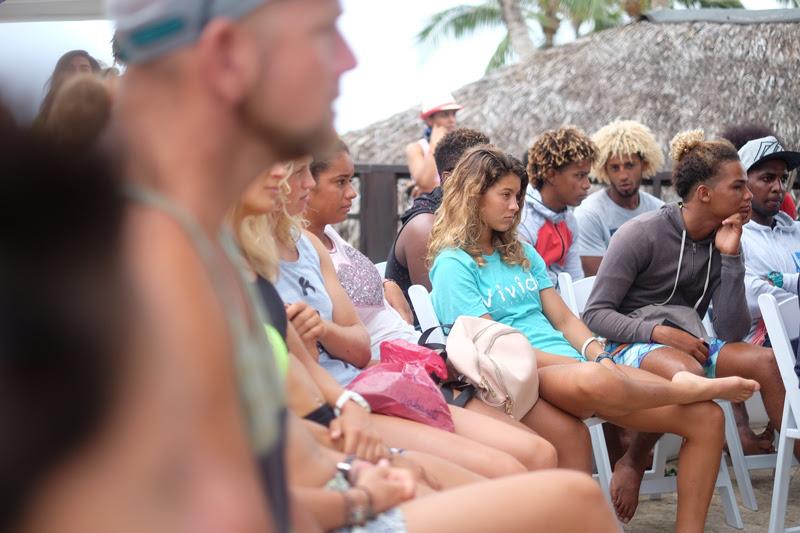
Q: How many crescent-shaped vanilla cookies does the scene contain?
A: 0